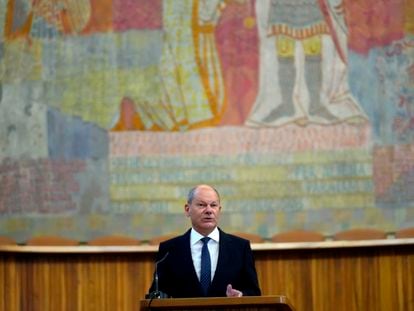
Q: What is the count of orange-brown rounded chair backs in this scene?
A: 8